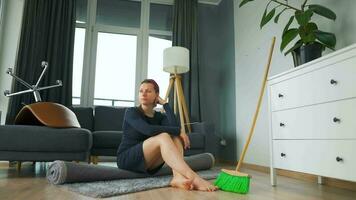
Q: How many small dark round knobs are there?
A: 6